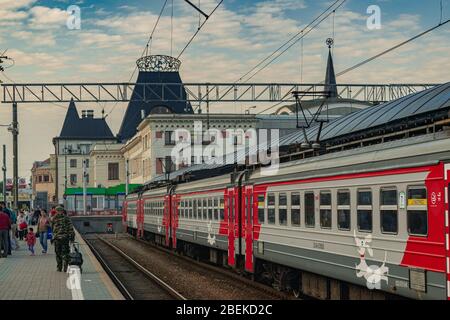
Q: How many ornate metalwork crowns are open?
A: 1